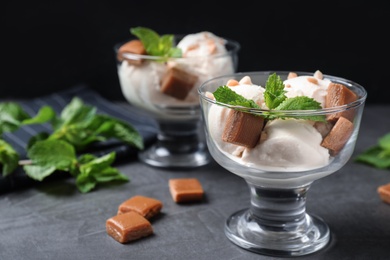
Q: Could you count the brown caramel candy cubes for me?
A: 9